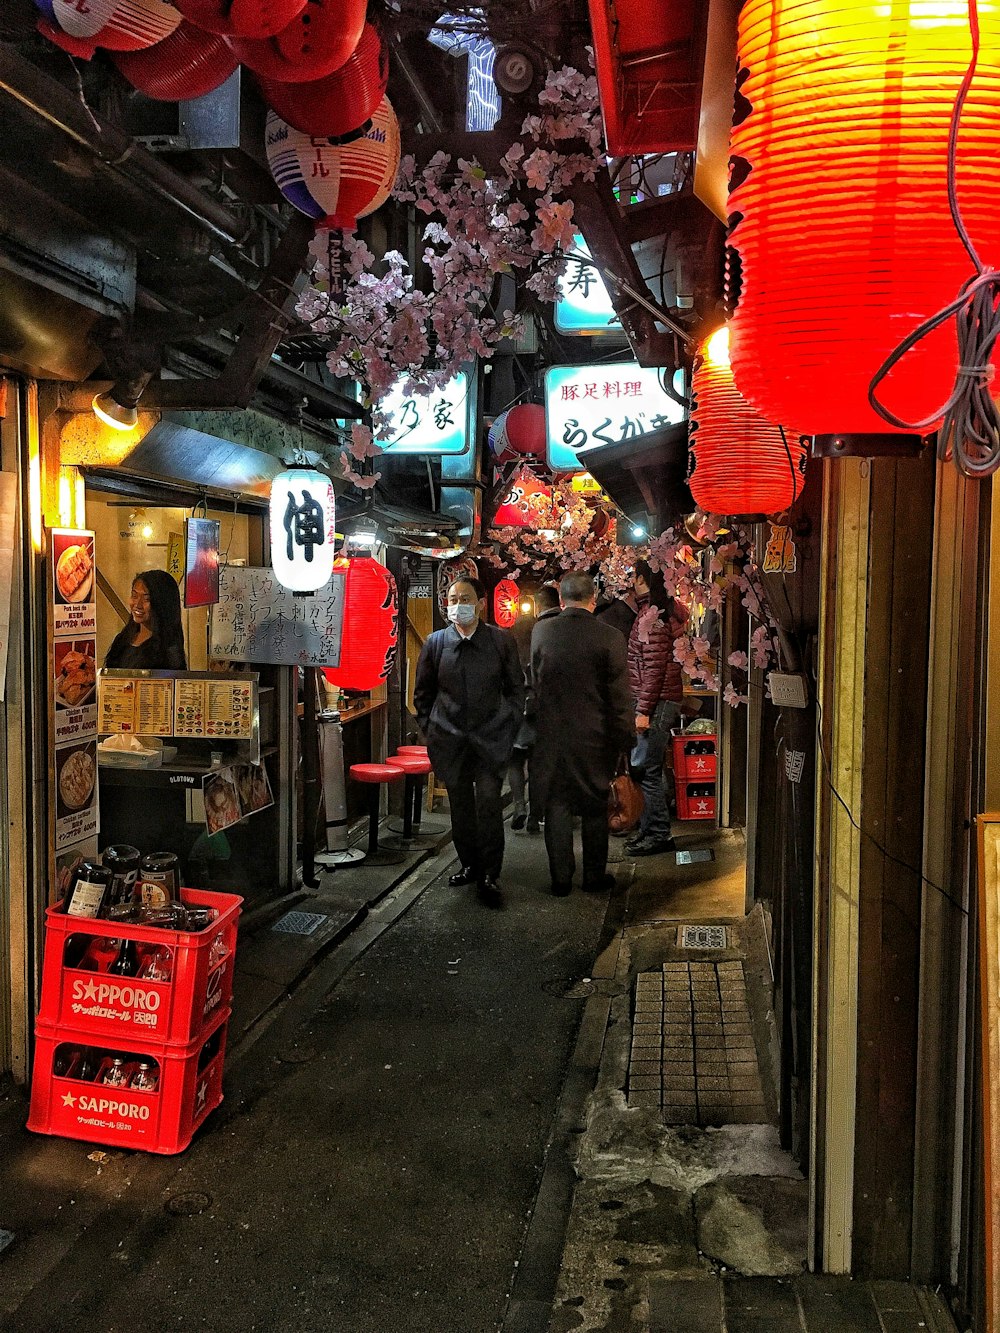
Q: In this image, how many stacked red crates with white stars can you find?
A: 4